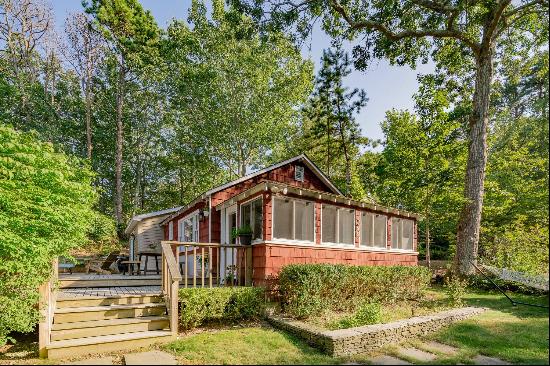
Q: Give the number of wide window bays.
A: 4